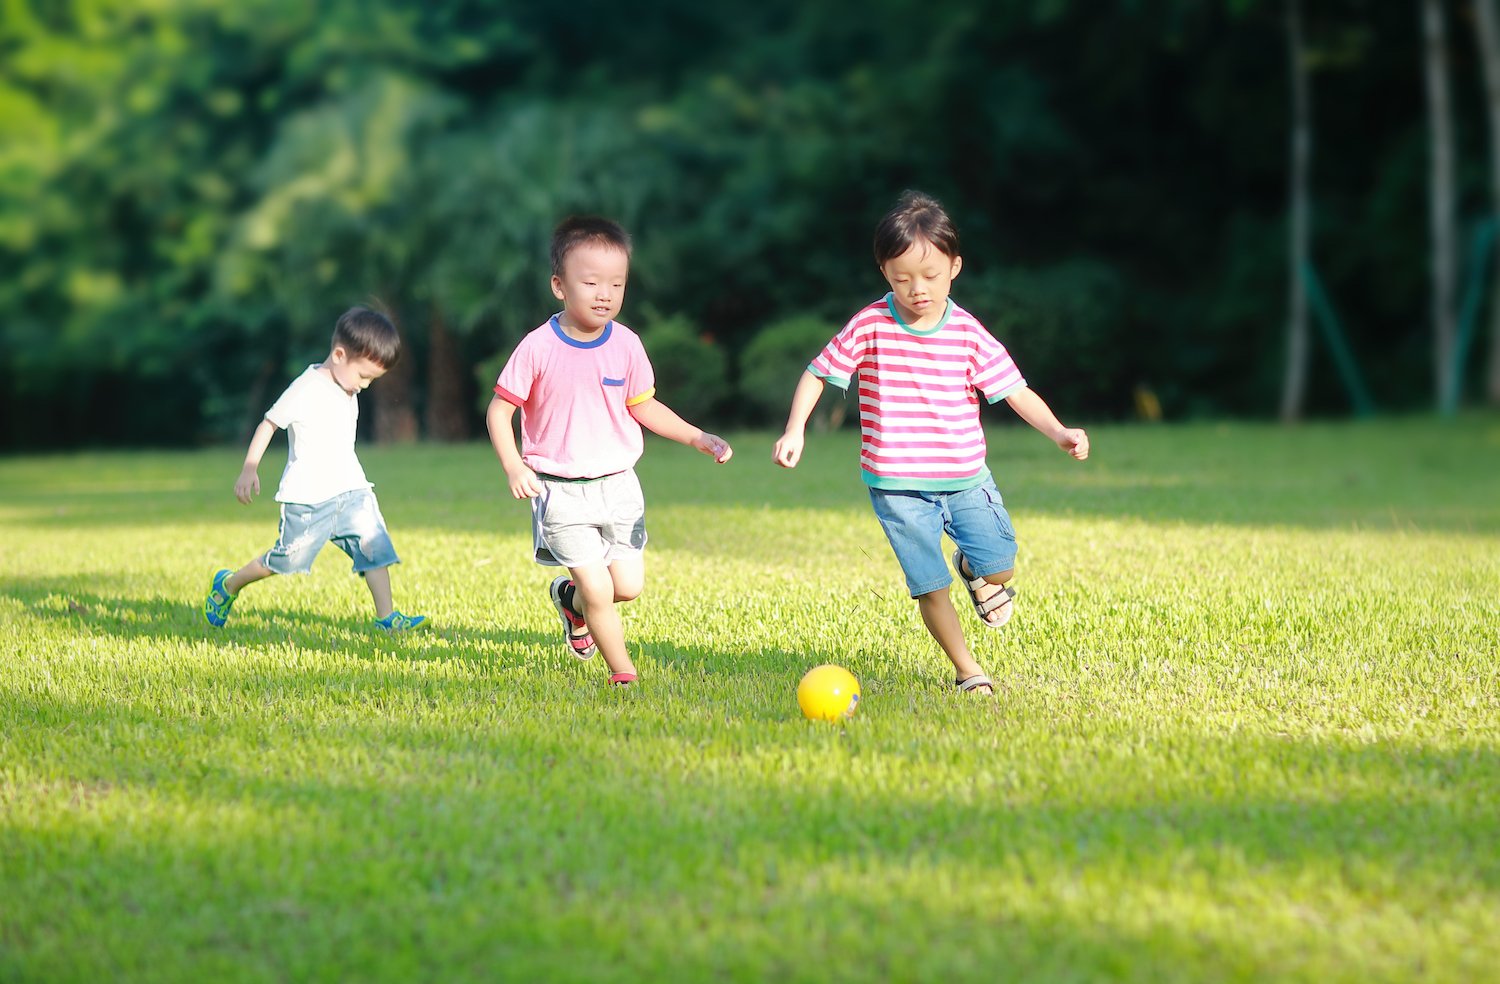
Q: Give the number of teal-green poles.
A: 2